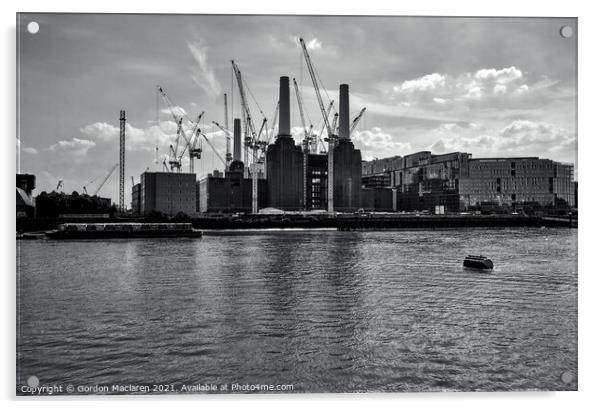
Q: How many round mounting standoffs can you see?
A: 4